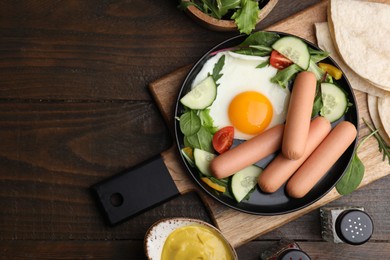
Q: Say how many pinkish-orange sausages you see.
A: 4